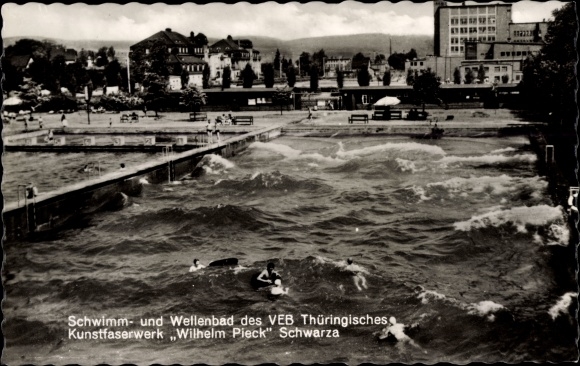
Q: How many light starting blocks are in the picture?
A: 6